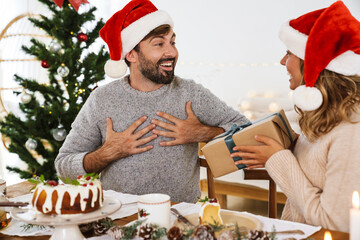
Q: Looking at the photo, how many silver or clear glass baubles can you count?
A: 5